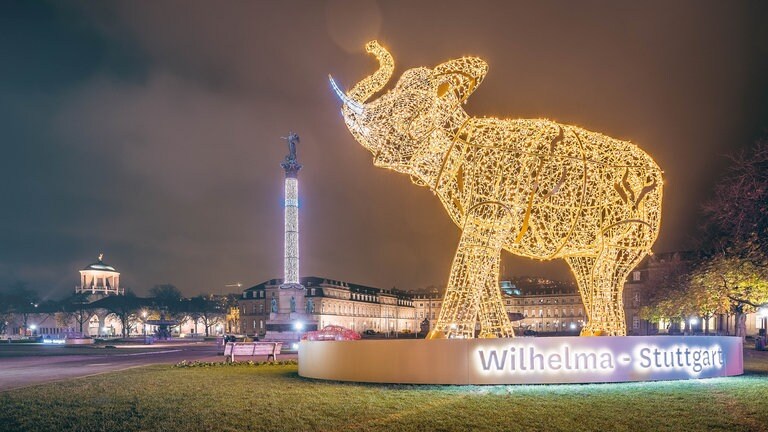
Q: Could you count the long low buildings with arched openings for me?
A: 1